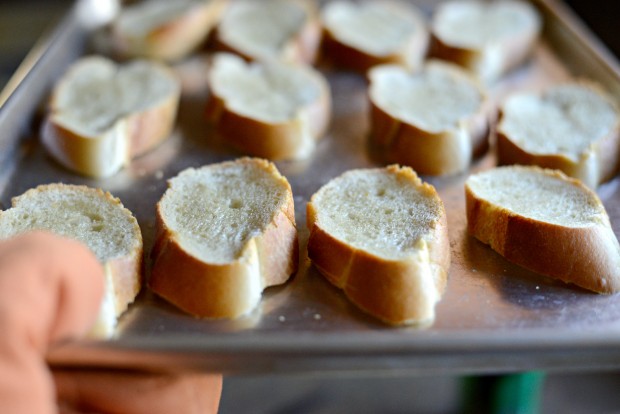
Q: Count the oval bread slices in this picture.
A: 12